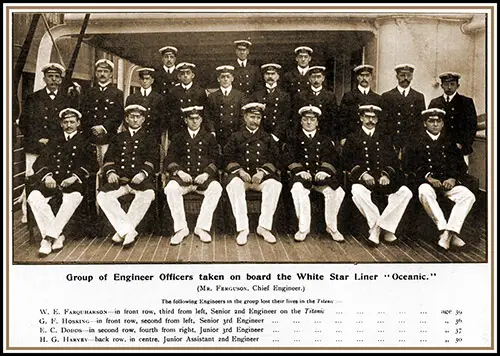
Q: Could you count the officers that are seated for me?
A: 7